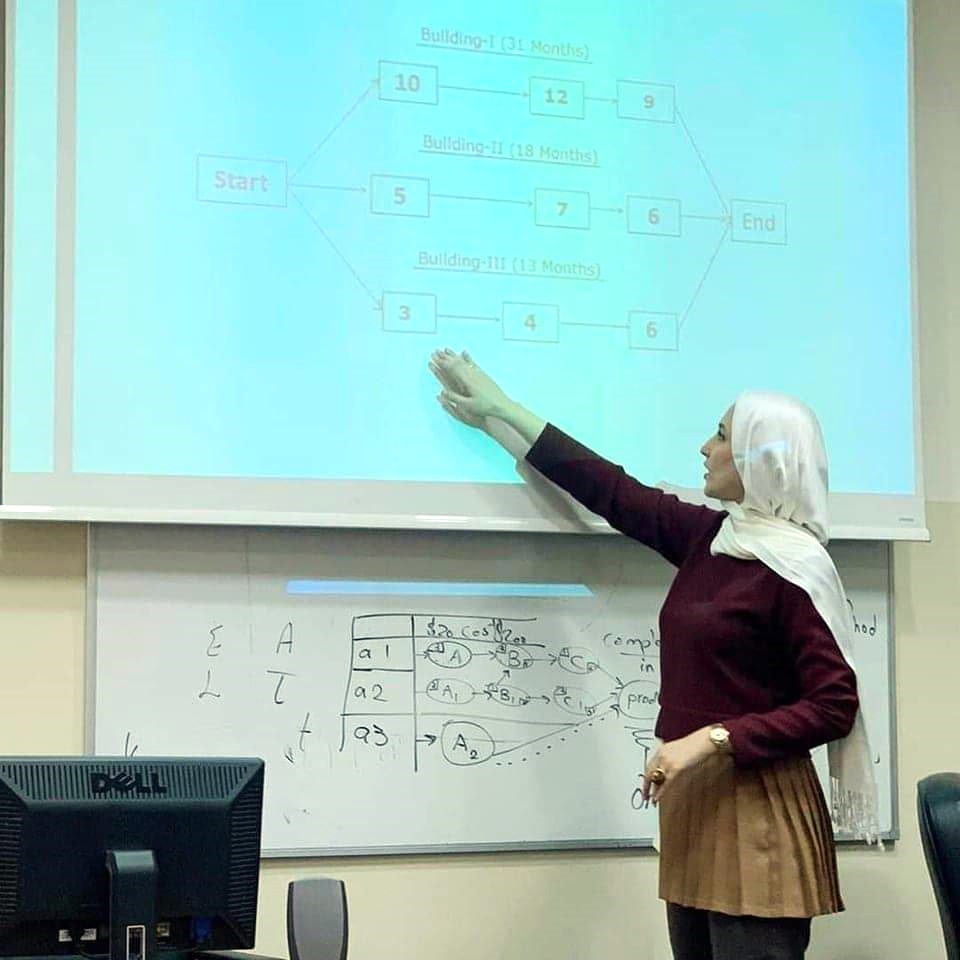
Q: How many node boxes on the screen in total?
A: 11